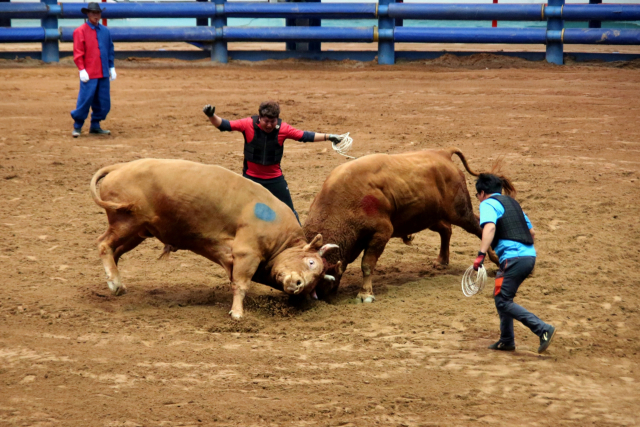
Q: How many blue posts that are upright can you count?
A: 4